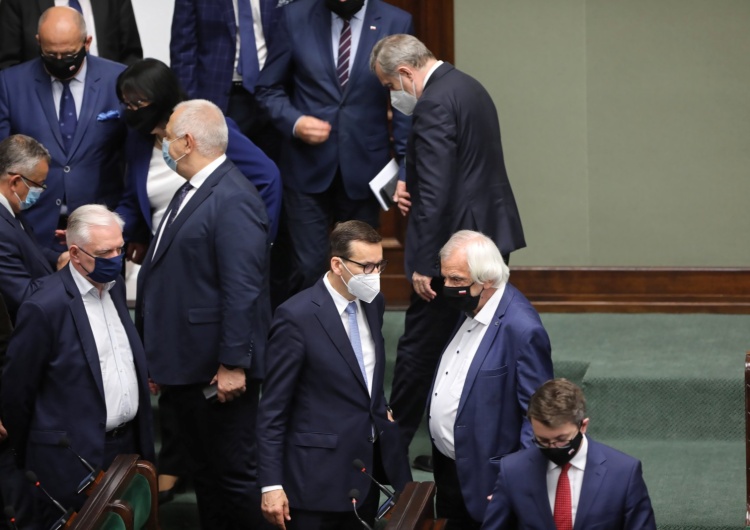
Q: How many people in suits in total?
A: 12